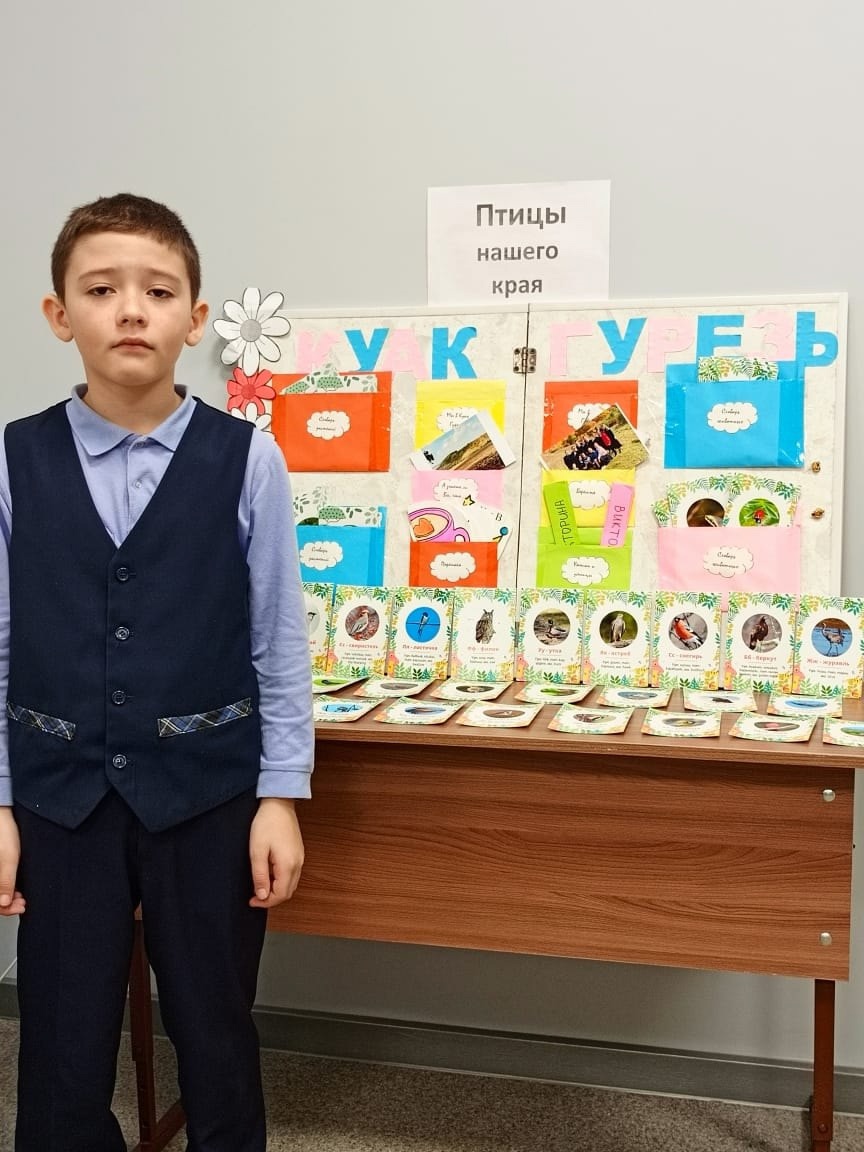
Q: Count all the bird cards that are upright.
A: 9